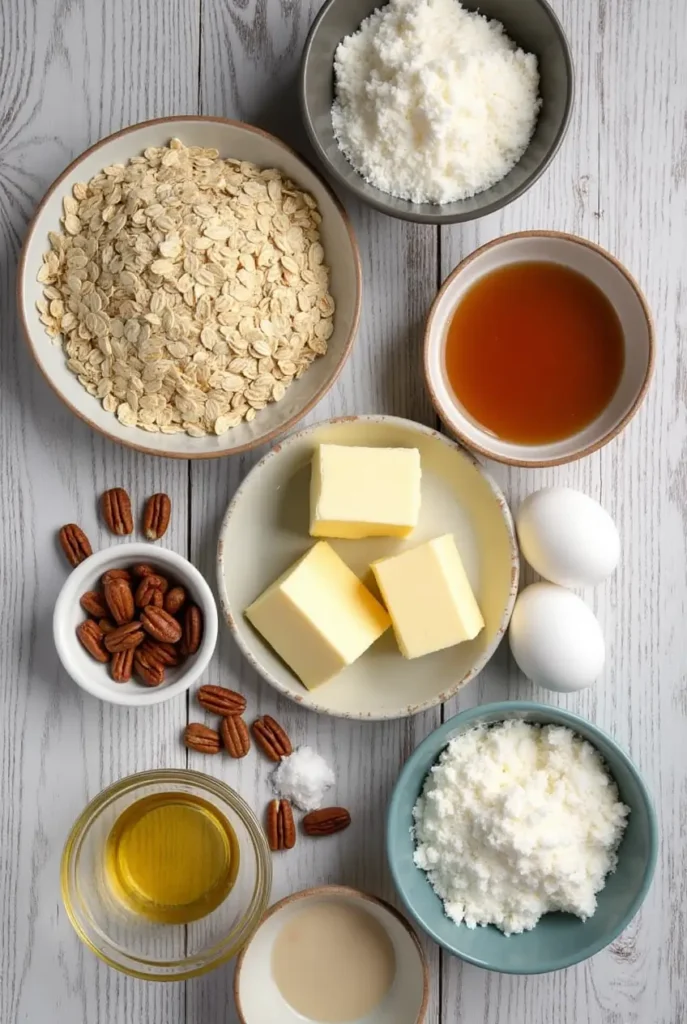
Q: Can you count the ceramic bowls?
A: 7